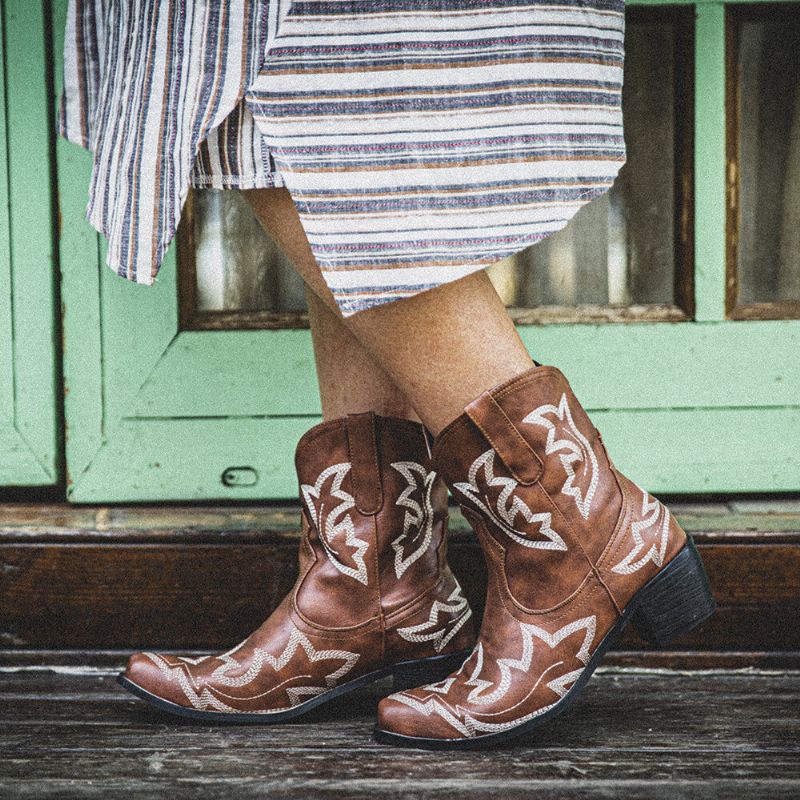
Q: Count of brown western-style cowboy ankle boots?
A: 2